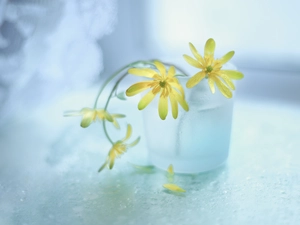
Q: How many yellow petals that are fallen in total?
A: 2